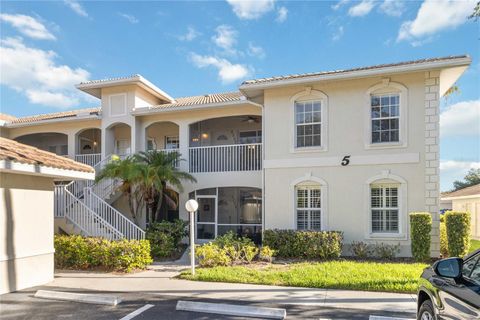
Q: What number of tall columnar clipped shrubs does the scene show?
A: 2